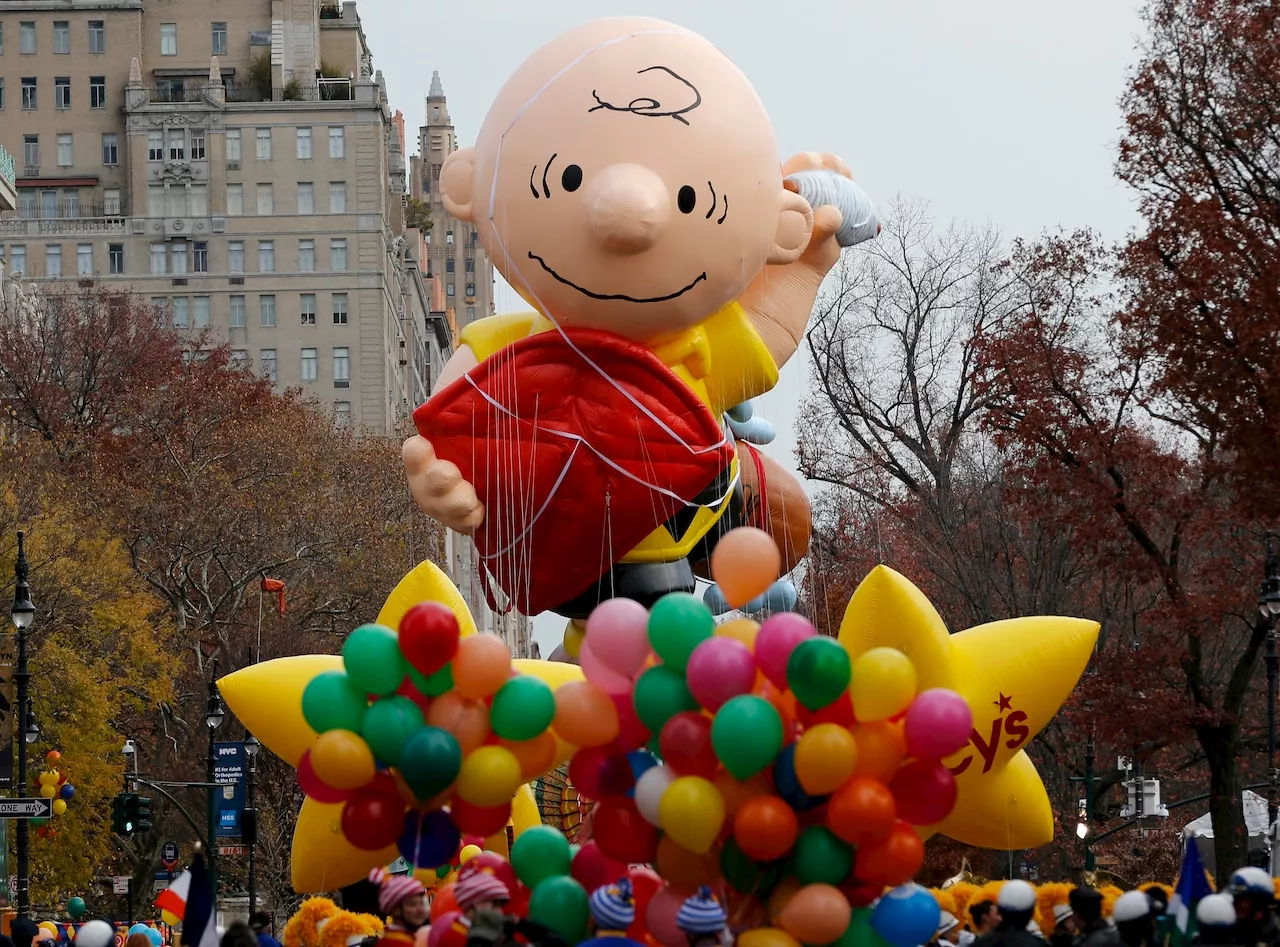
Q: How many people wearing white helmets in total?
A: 5